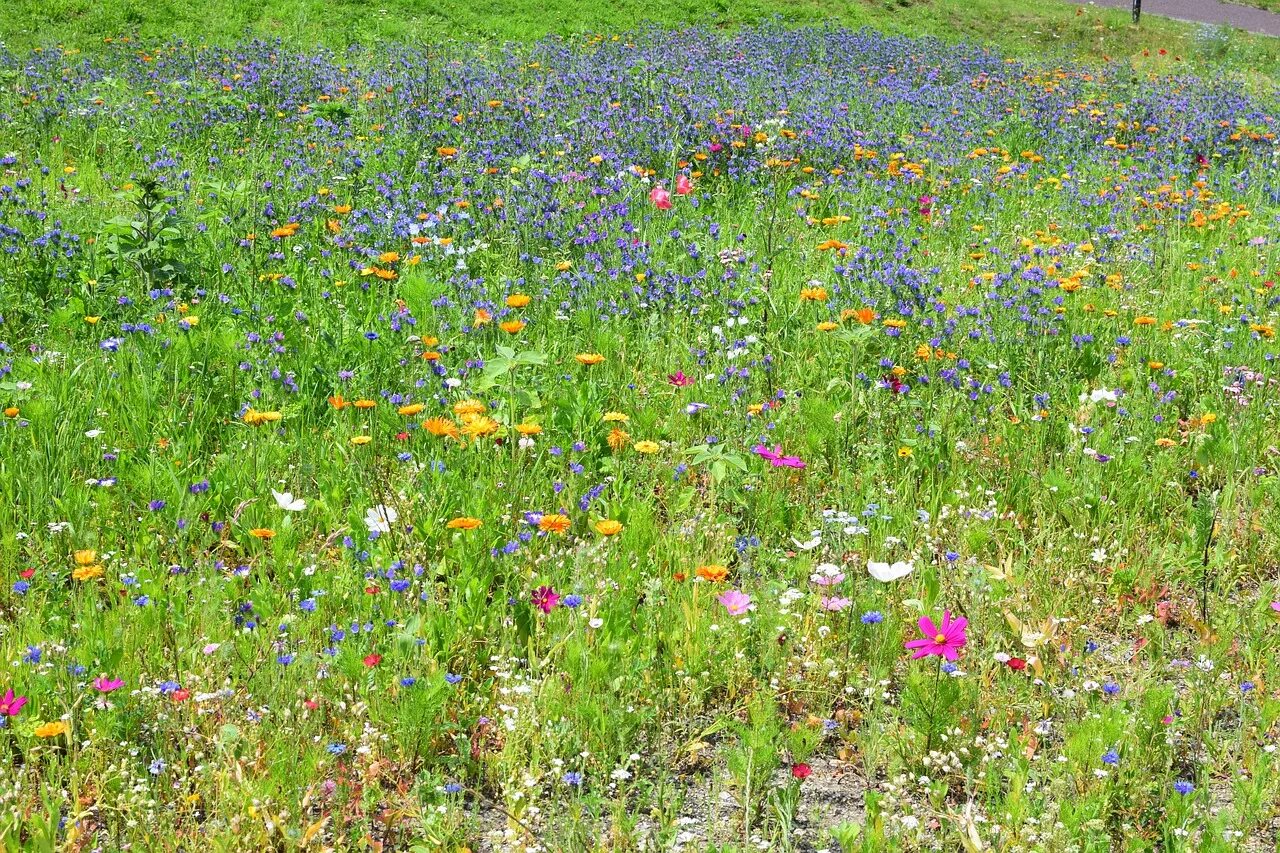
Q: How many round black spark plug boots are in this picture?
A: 0